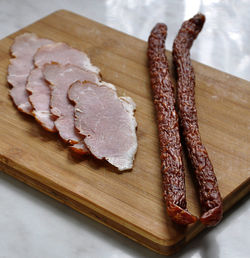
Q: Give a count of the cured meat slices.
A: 4